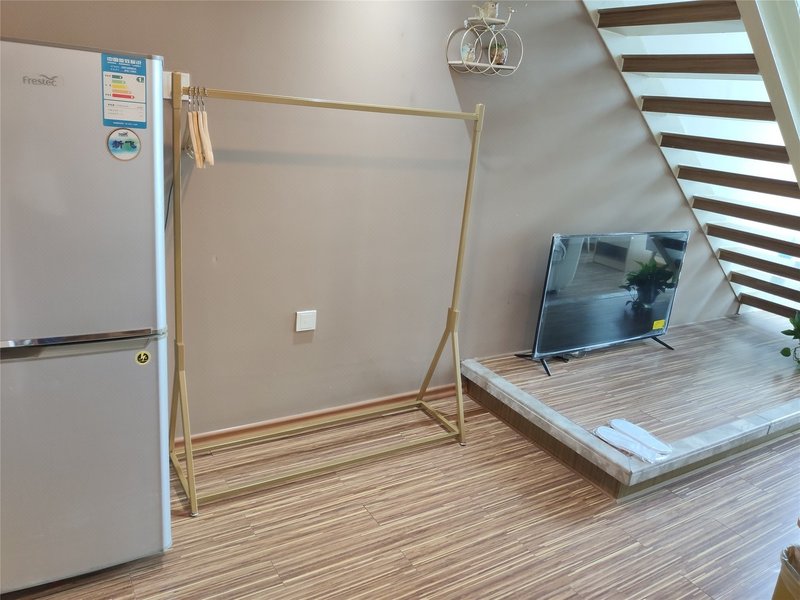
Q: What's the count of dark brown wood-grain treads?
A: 10